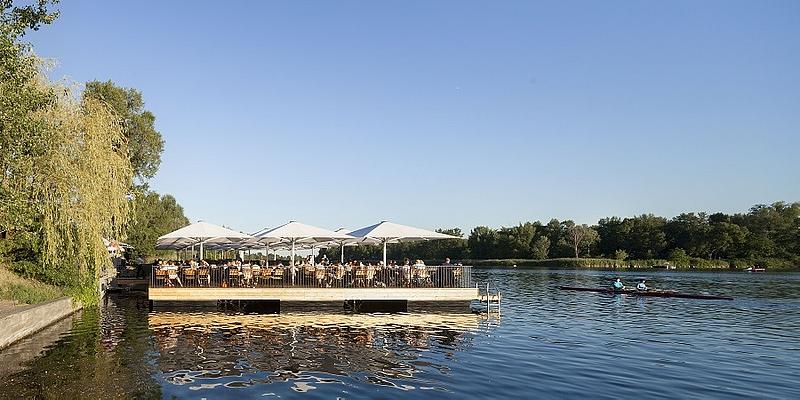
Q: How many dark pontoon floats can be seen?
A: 2